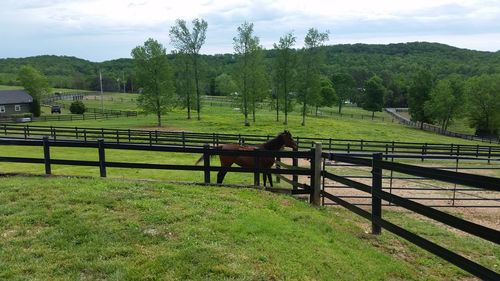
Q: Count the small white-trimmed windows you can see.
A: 2